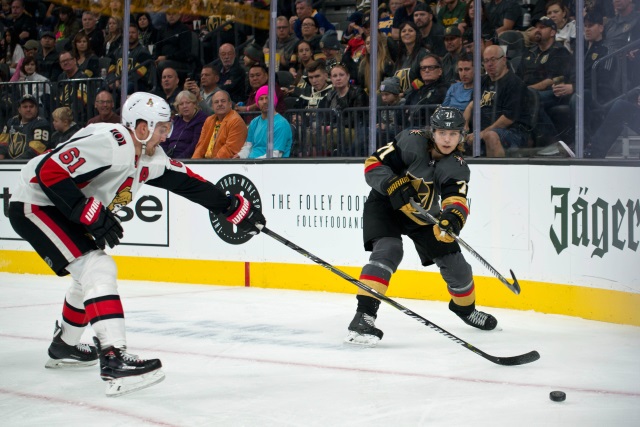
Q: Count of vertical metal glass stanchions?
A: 5